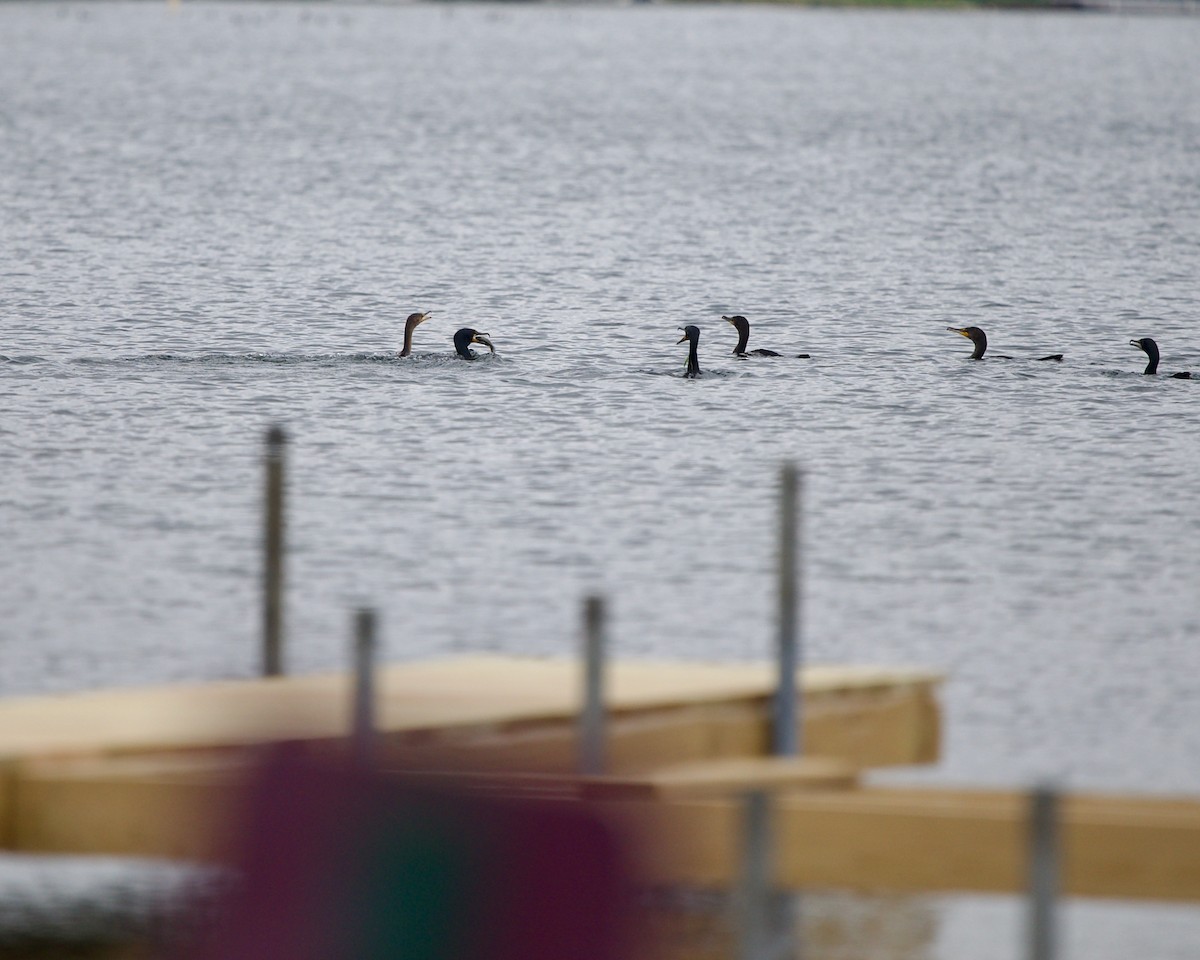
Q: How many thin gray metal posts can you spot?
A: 6